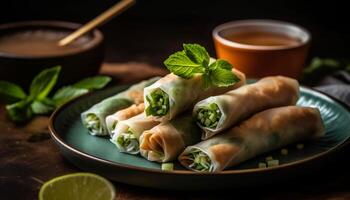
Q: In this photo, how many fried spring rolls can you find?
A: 7